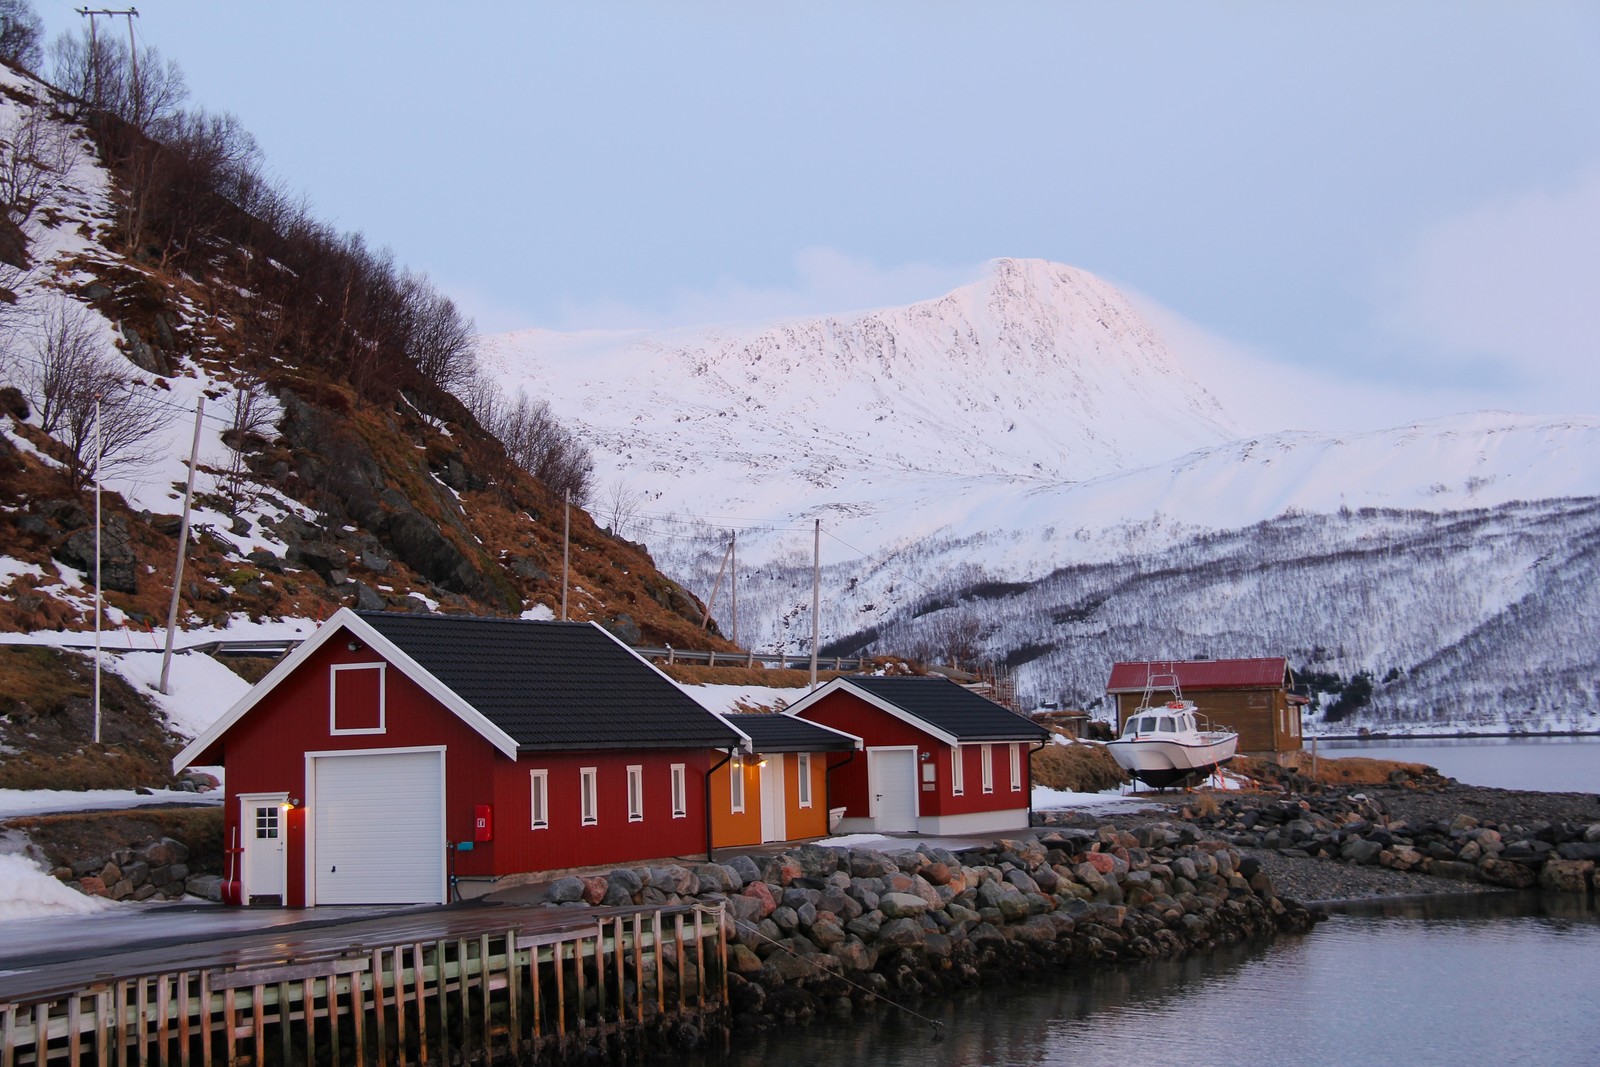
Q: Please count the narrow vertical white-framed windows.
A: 9